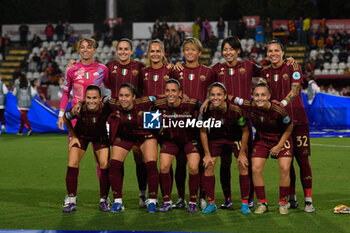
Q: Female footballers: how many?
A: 11